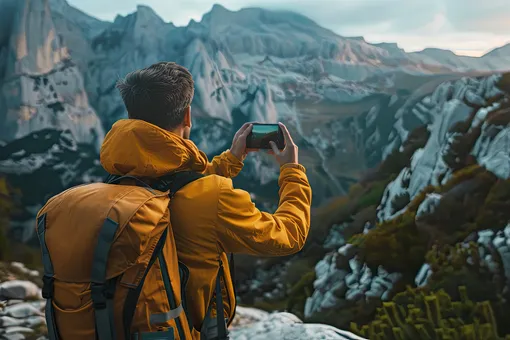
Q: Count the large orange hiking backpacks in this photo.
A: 1